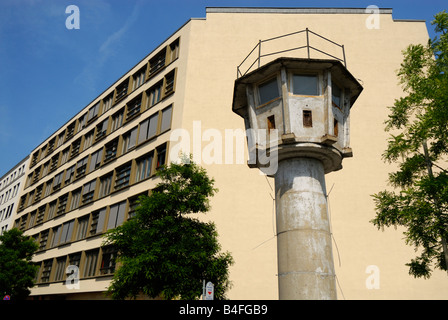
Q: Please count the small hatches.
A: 3